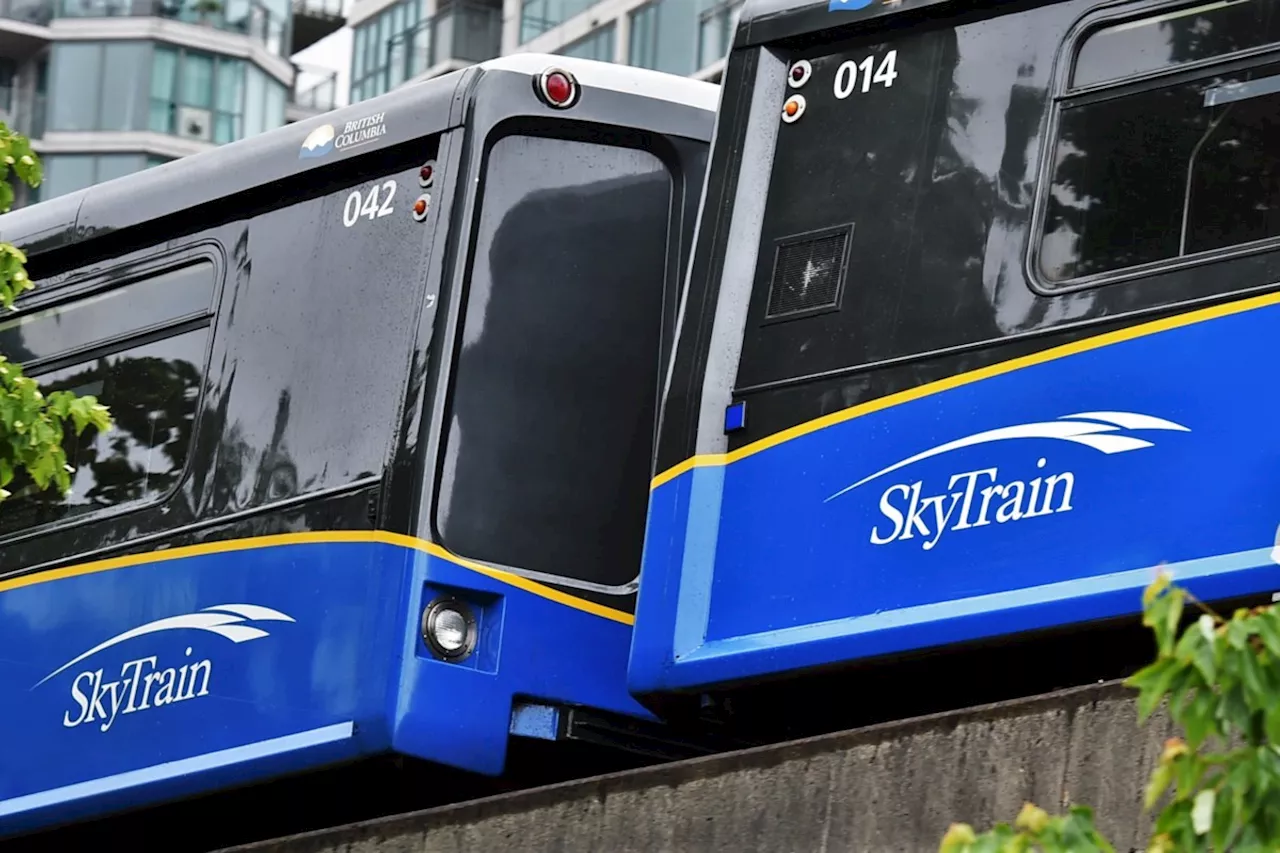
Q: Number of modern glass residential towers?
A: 2